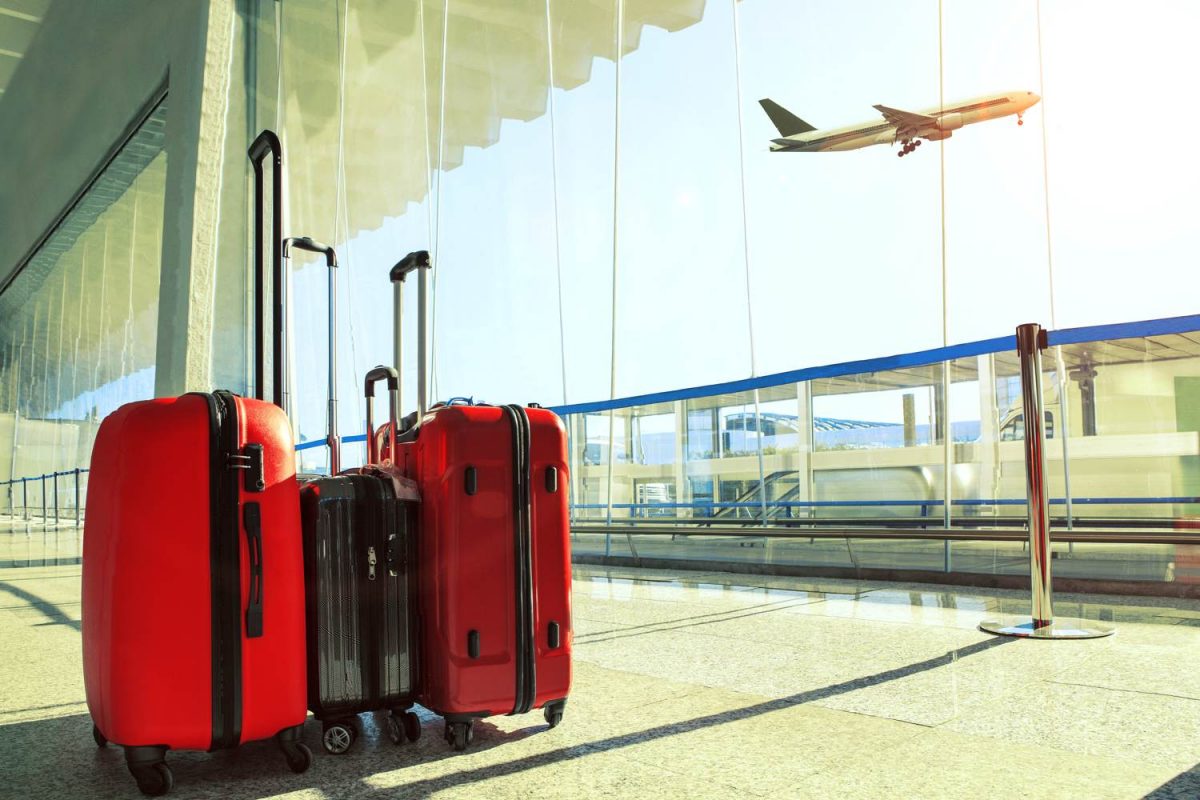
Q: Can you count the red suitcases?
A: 2